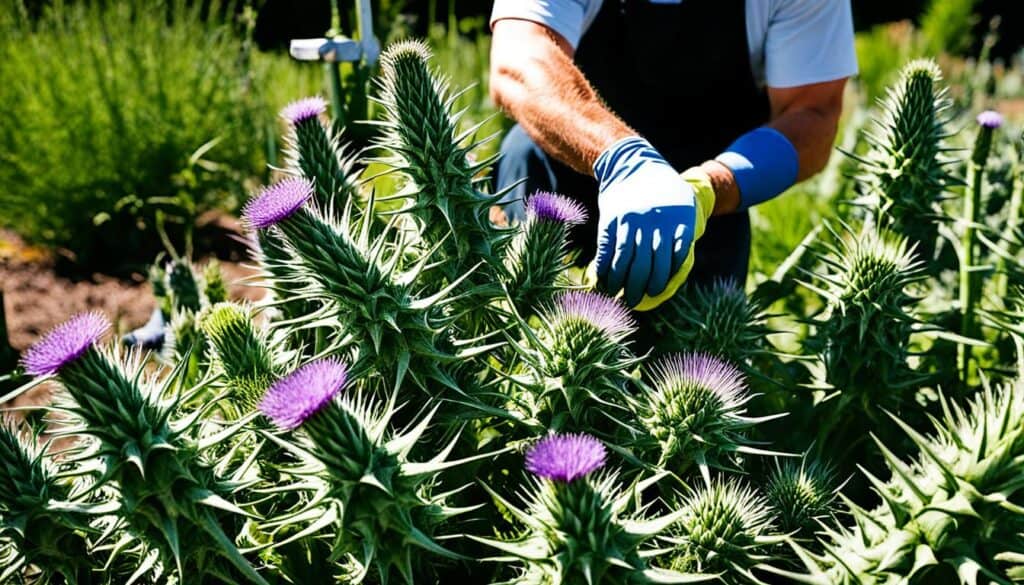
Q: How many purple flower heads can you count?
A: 9